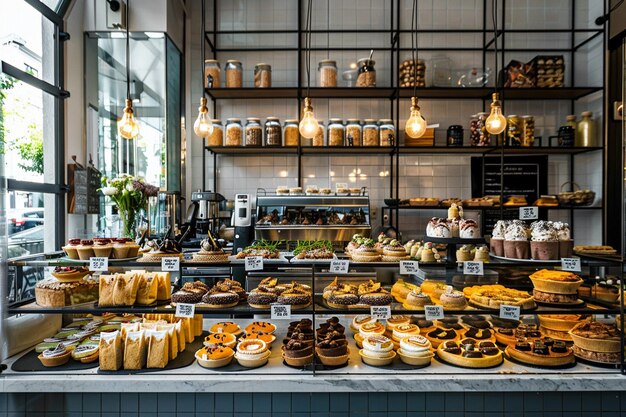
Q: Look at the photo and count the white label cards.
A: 13